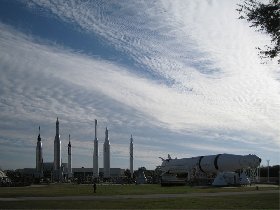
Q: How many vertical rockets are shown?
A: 6